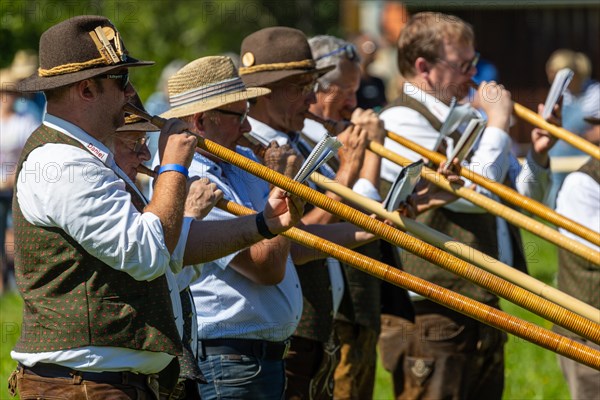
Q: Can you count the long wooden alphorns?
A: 6